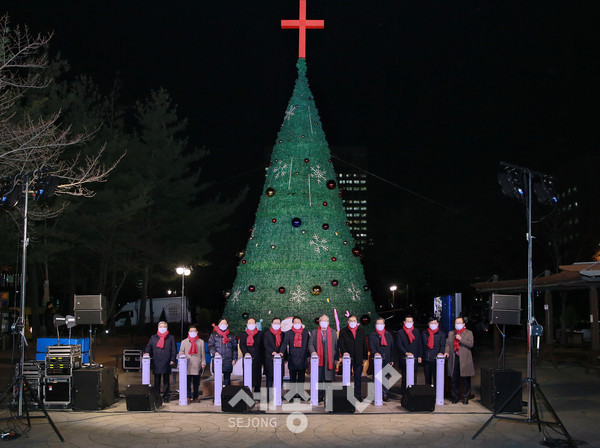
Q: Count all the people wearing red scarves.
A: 12